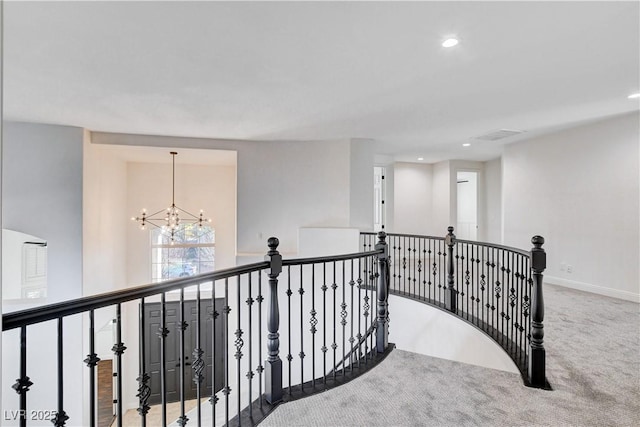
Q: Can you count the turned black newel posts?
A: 4